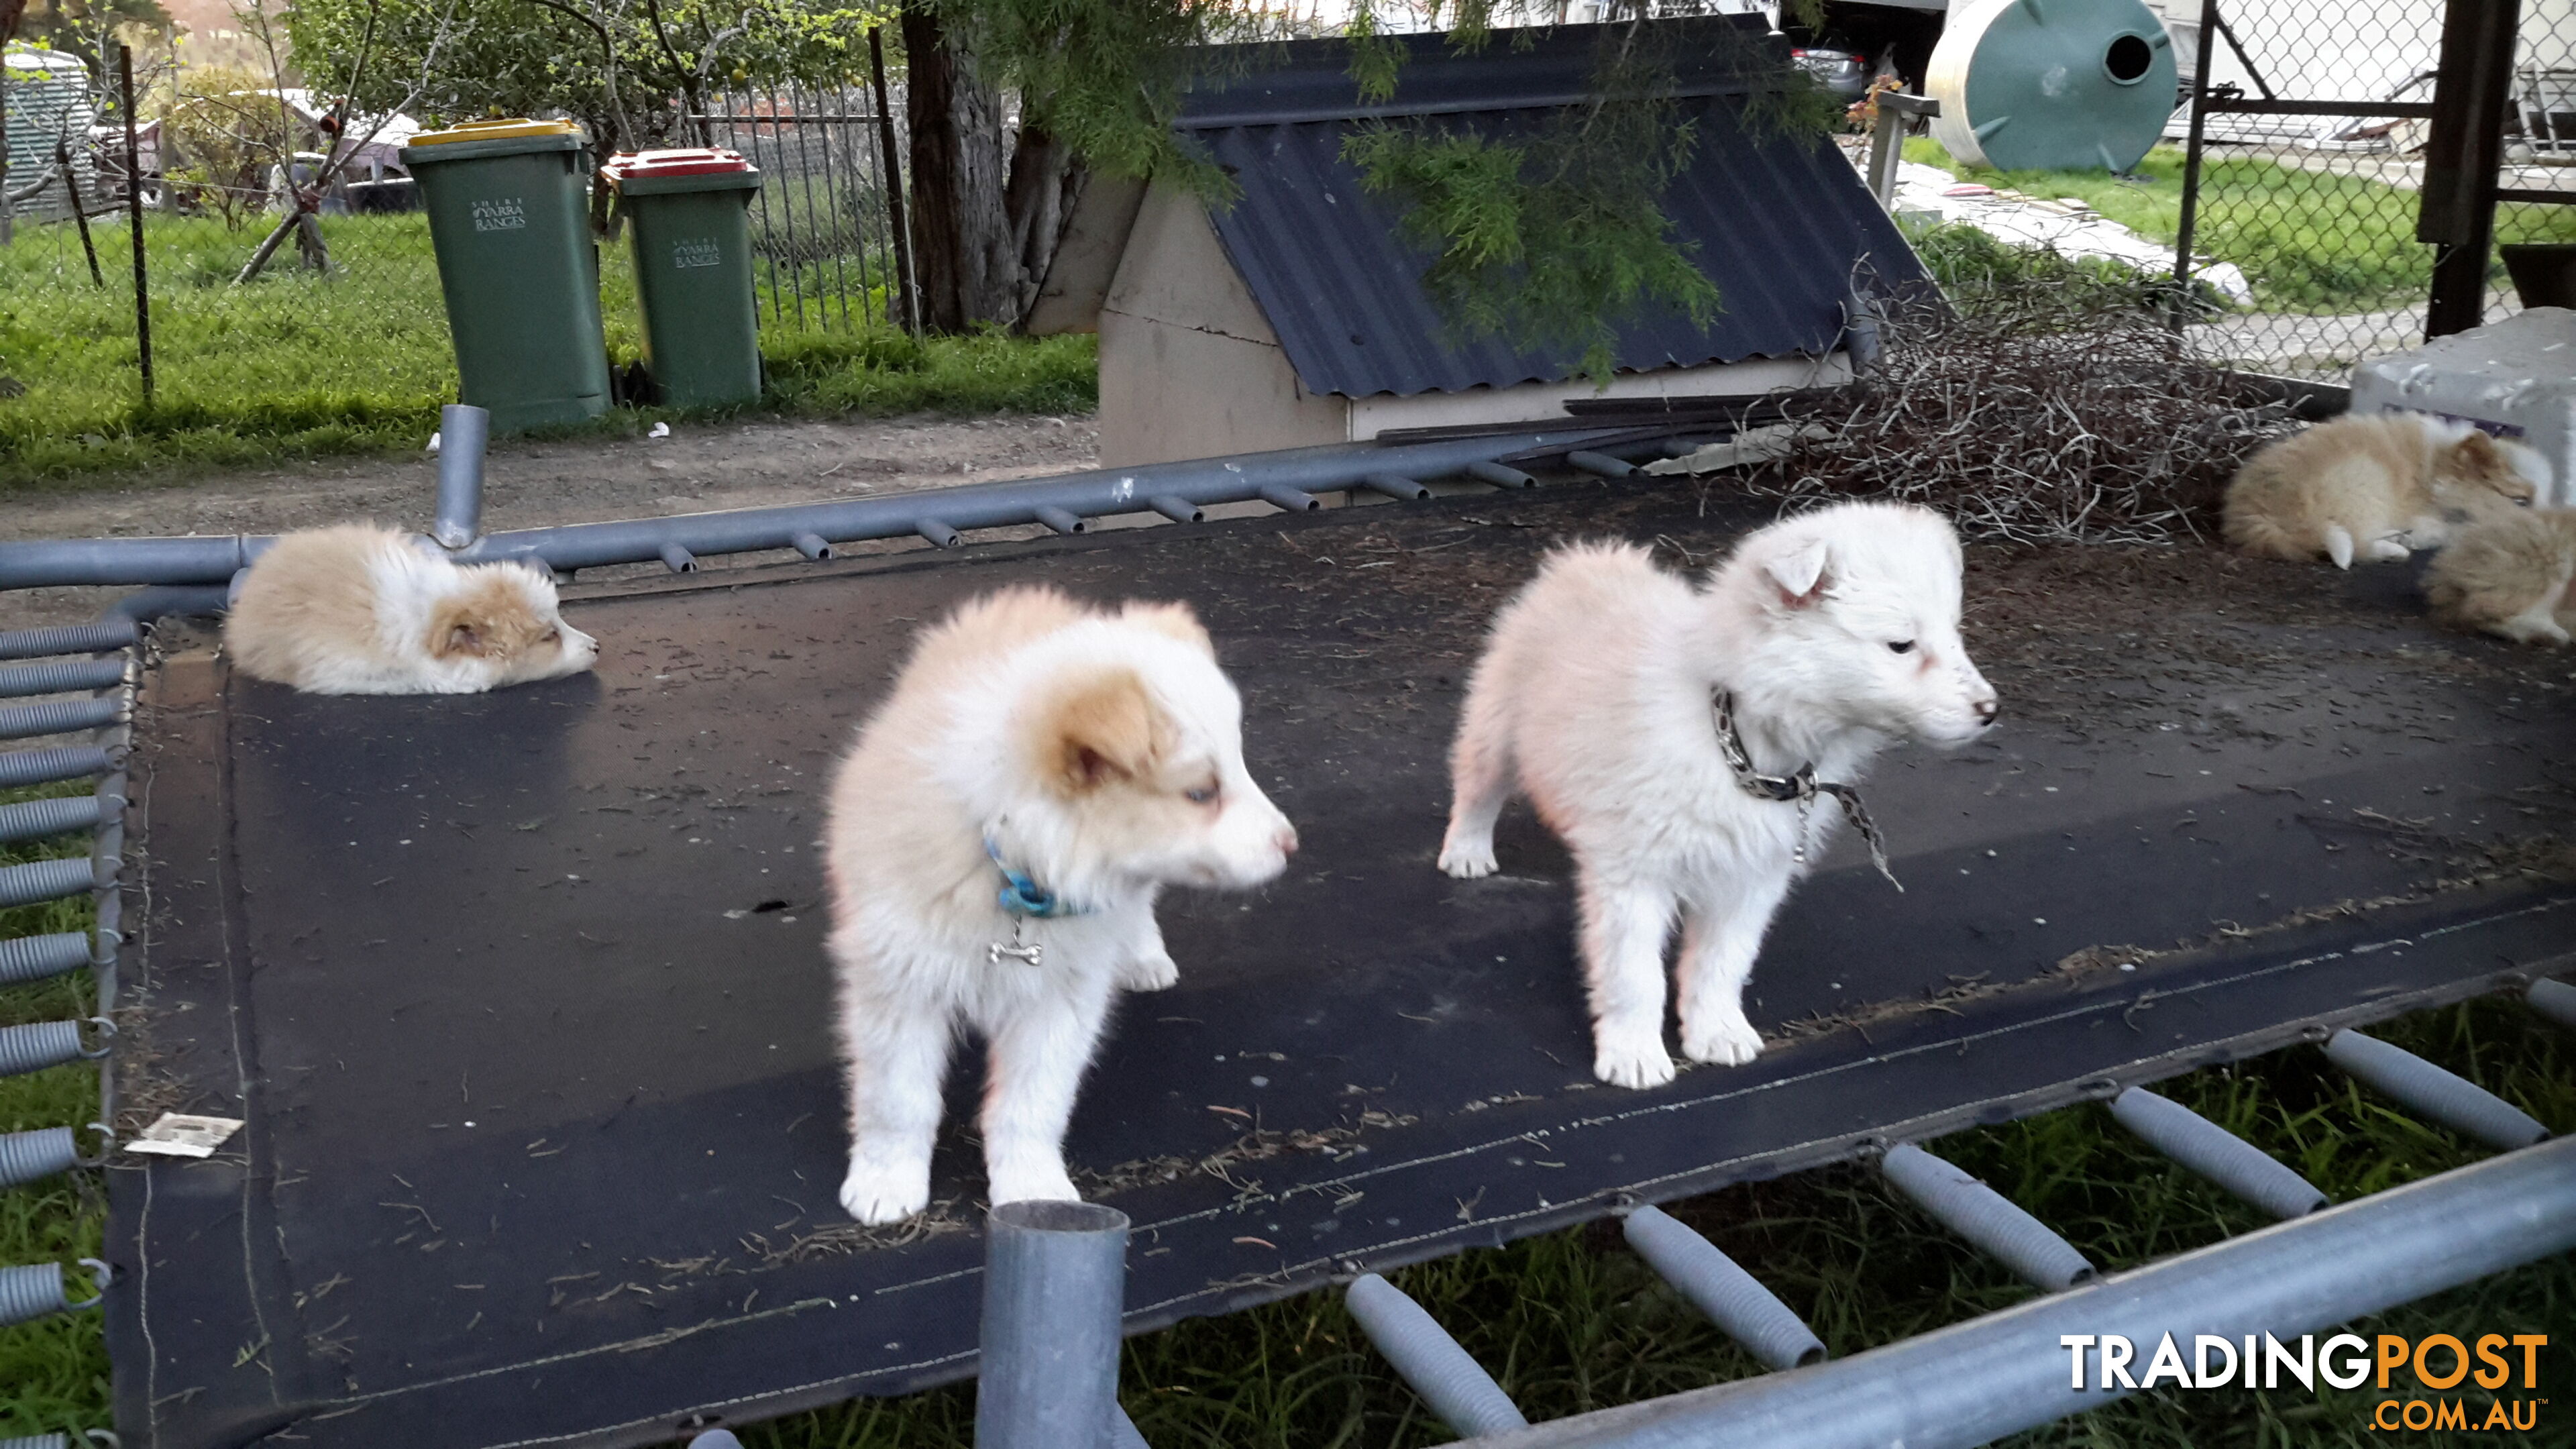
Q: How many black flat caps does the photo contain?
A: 0